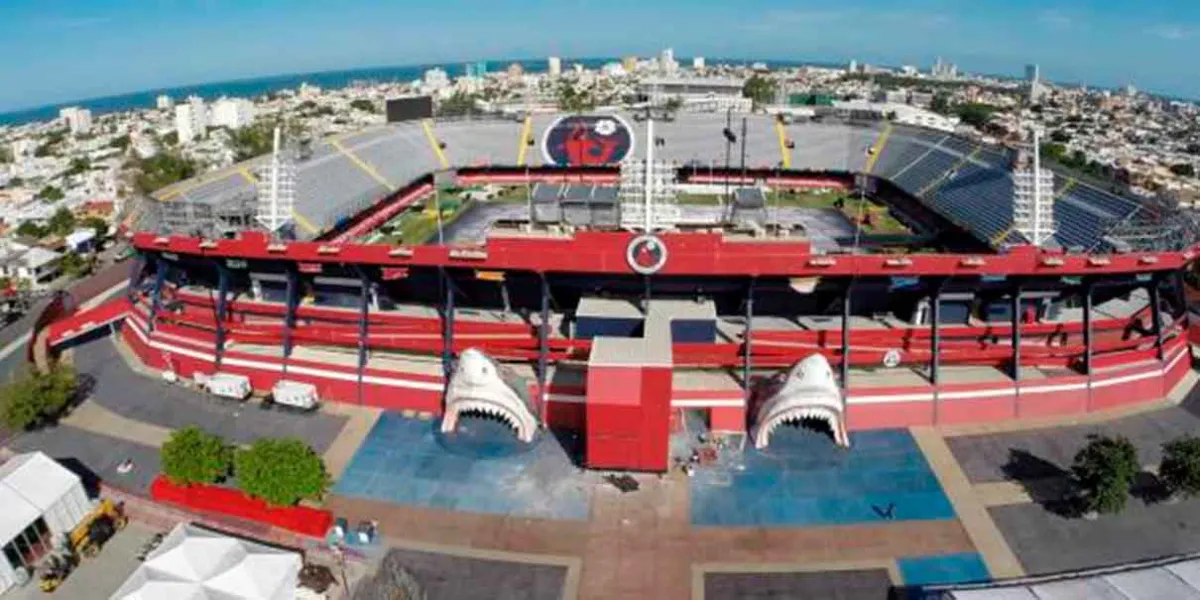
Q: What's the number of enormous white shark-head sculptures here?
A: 2